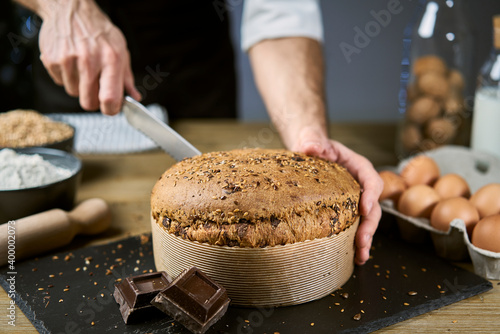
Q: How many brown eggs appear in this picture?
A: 7